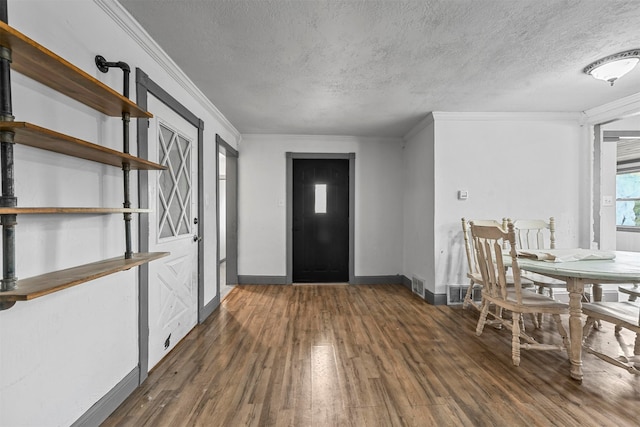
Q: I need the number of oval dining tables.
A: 1